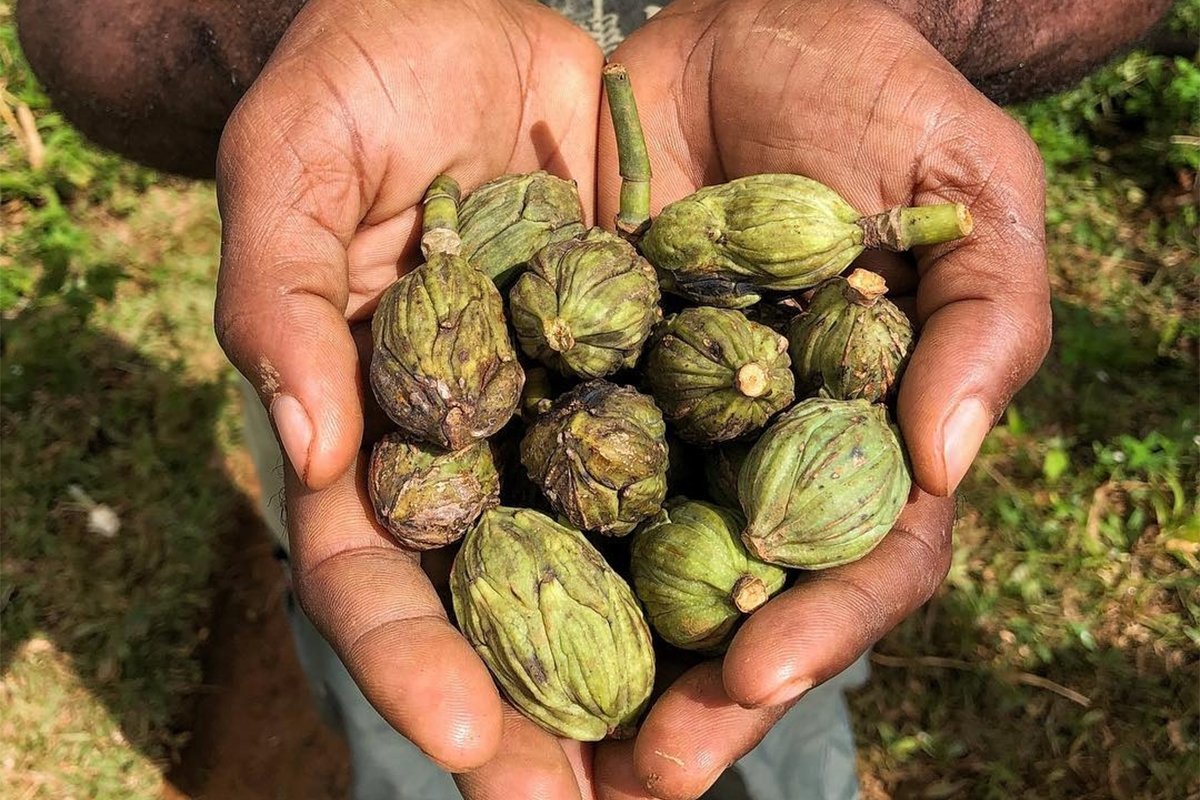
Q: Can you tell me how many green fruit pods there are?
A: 11